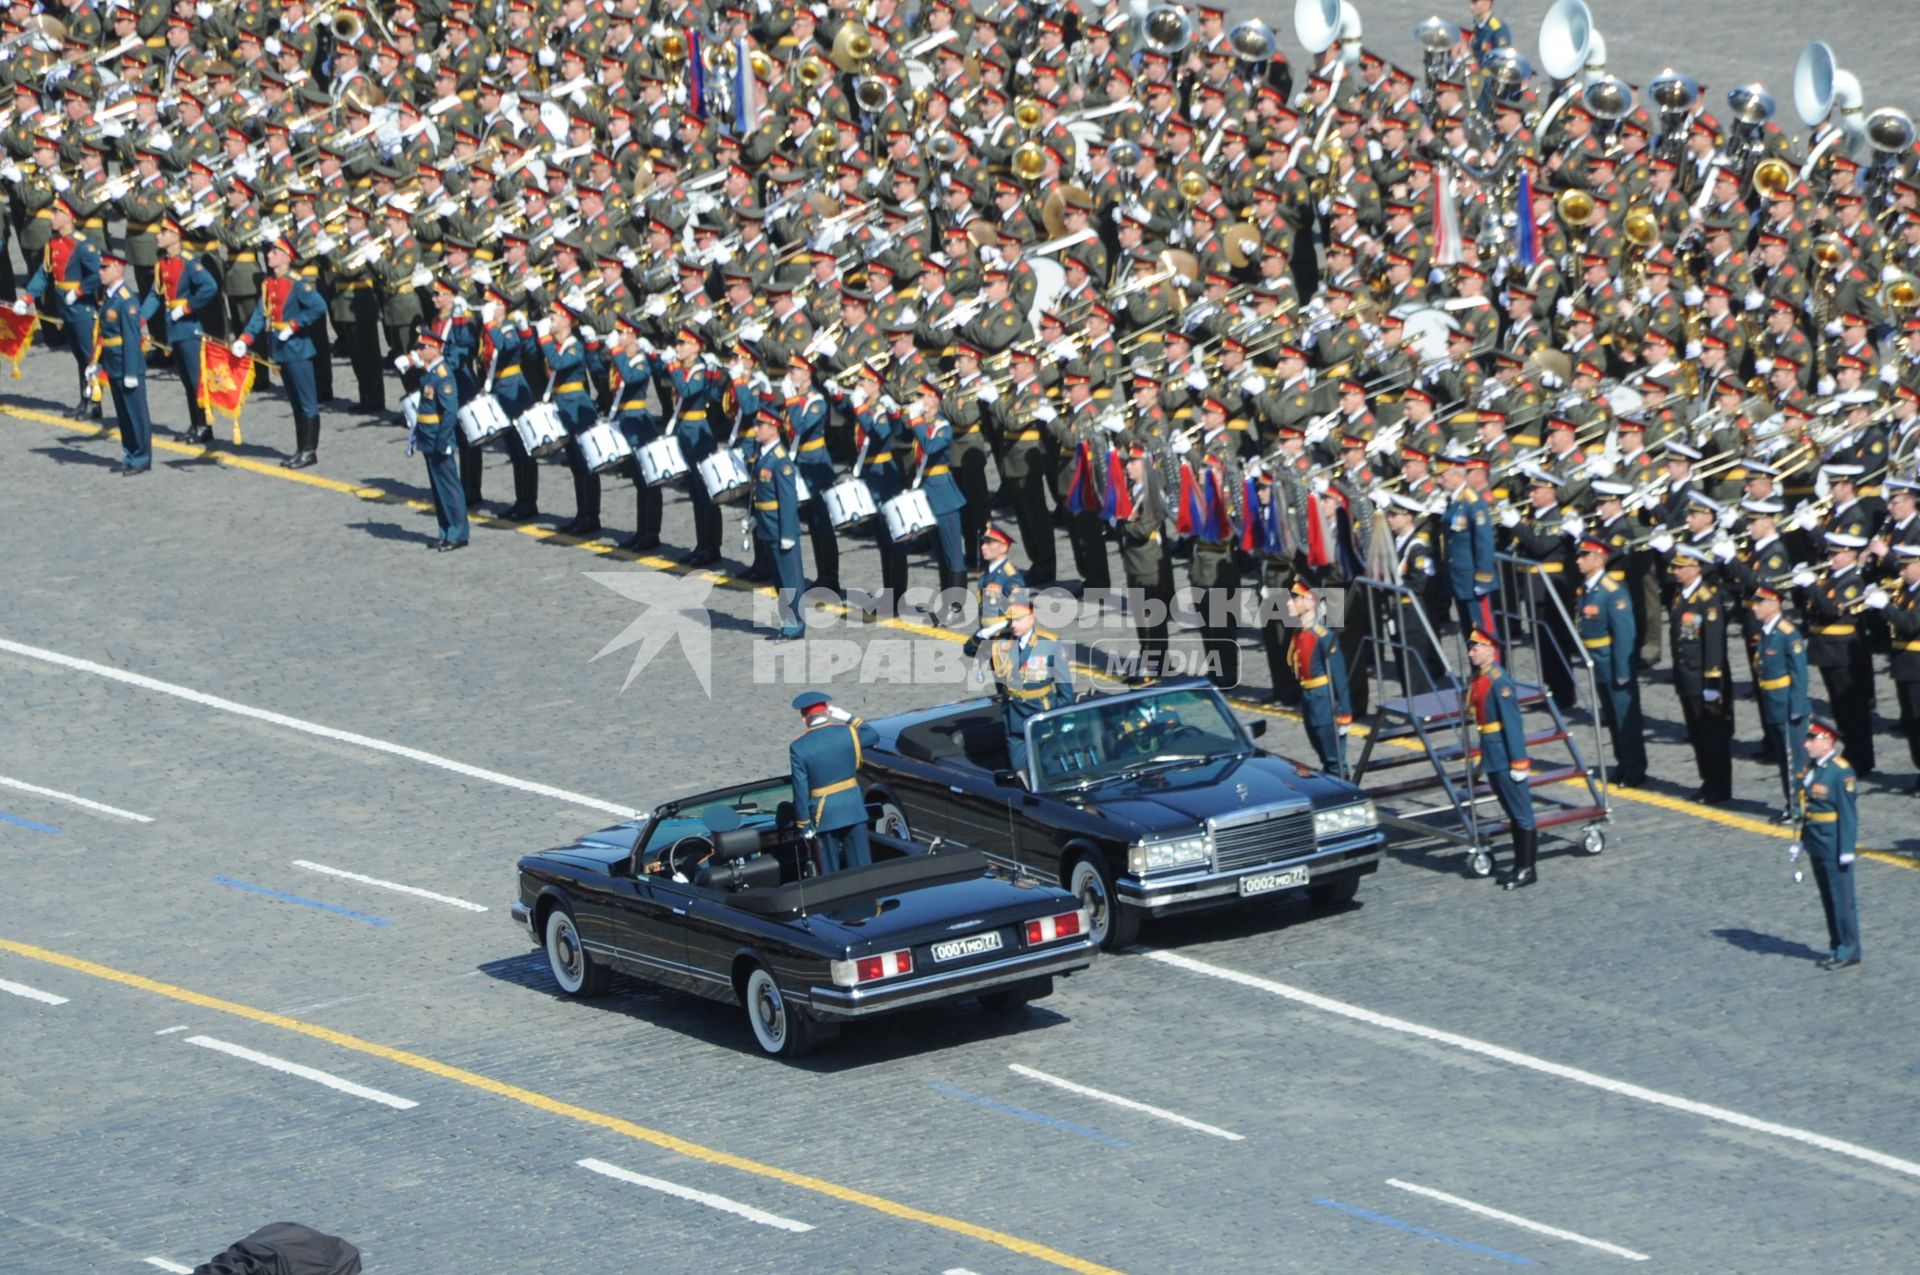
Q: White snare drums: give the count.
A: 9